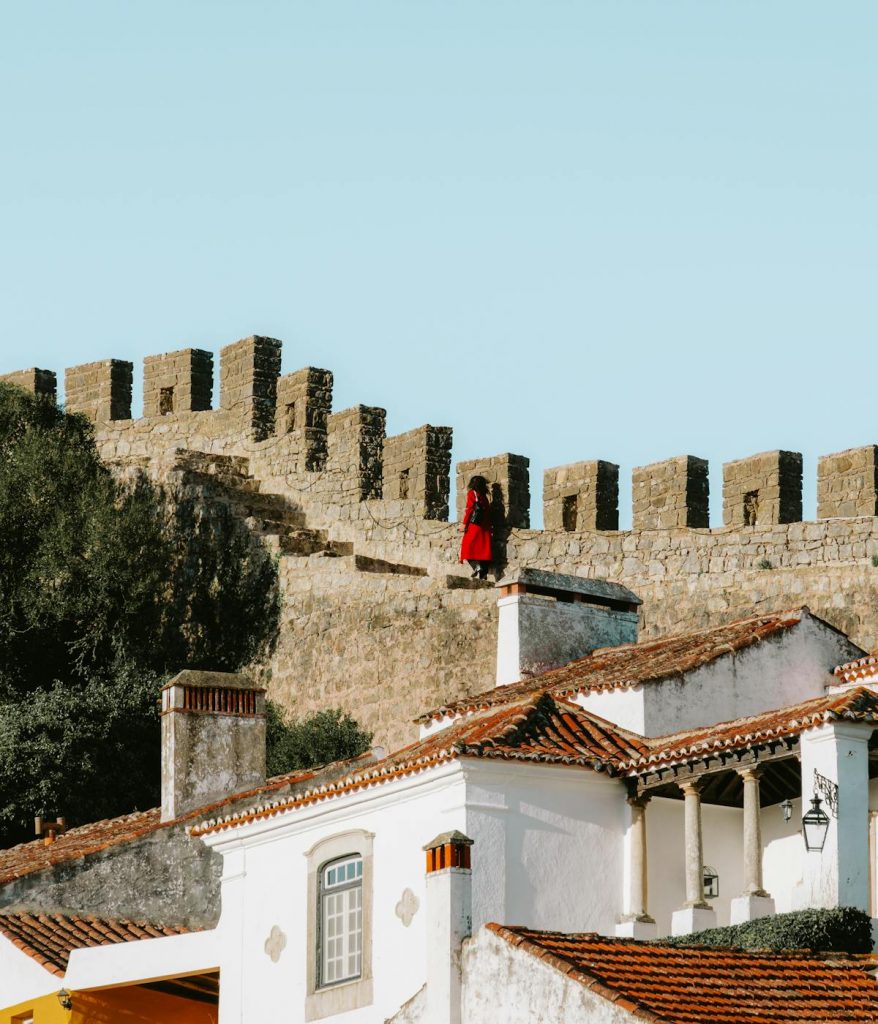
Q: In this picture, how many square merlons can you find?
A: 12